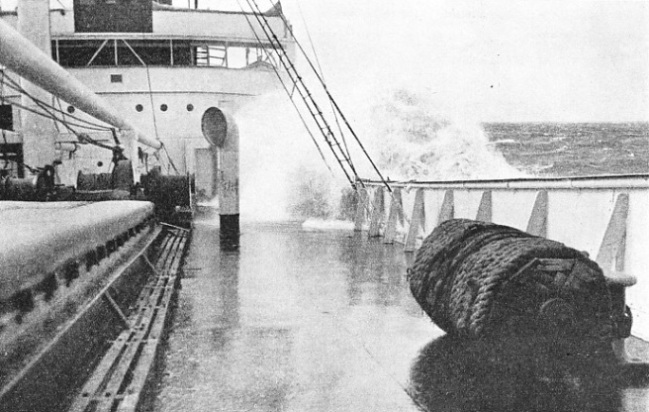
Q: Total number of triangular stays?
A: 8